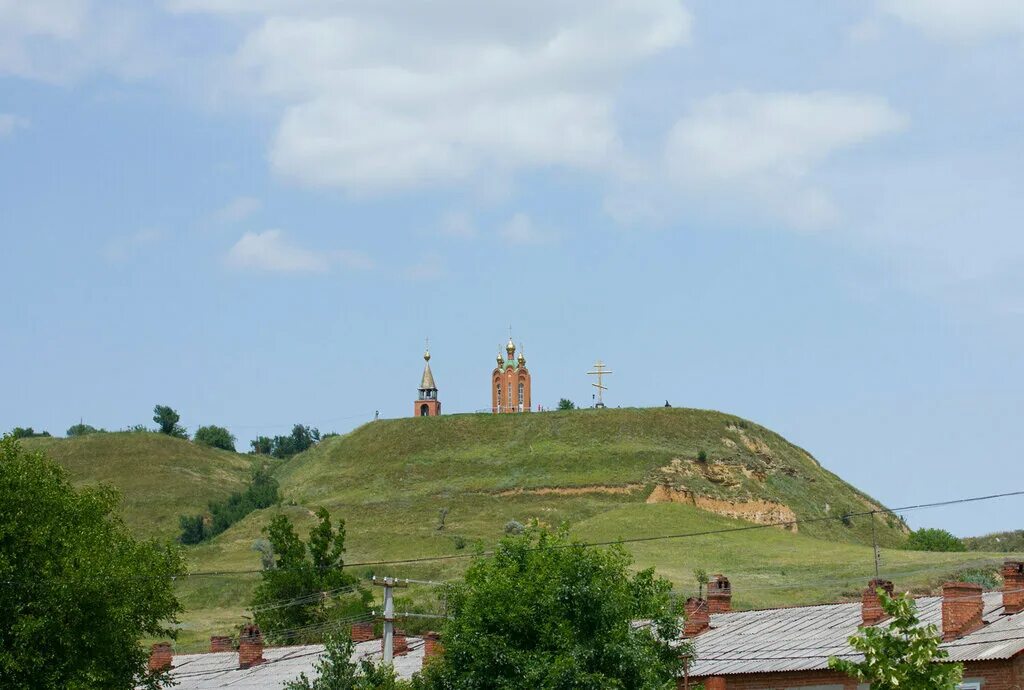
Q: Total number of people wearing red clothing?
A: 1